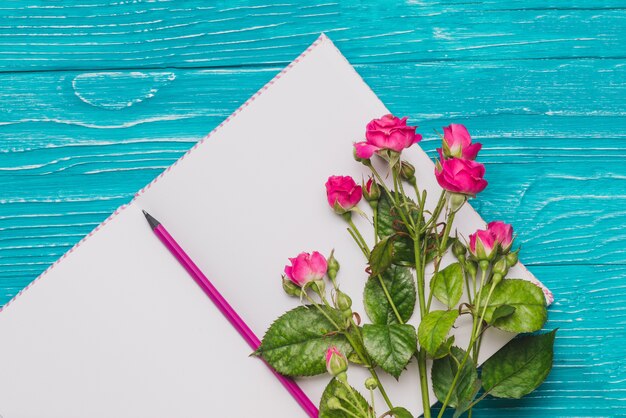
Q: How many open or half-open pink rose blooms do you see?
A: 7